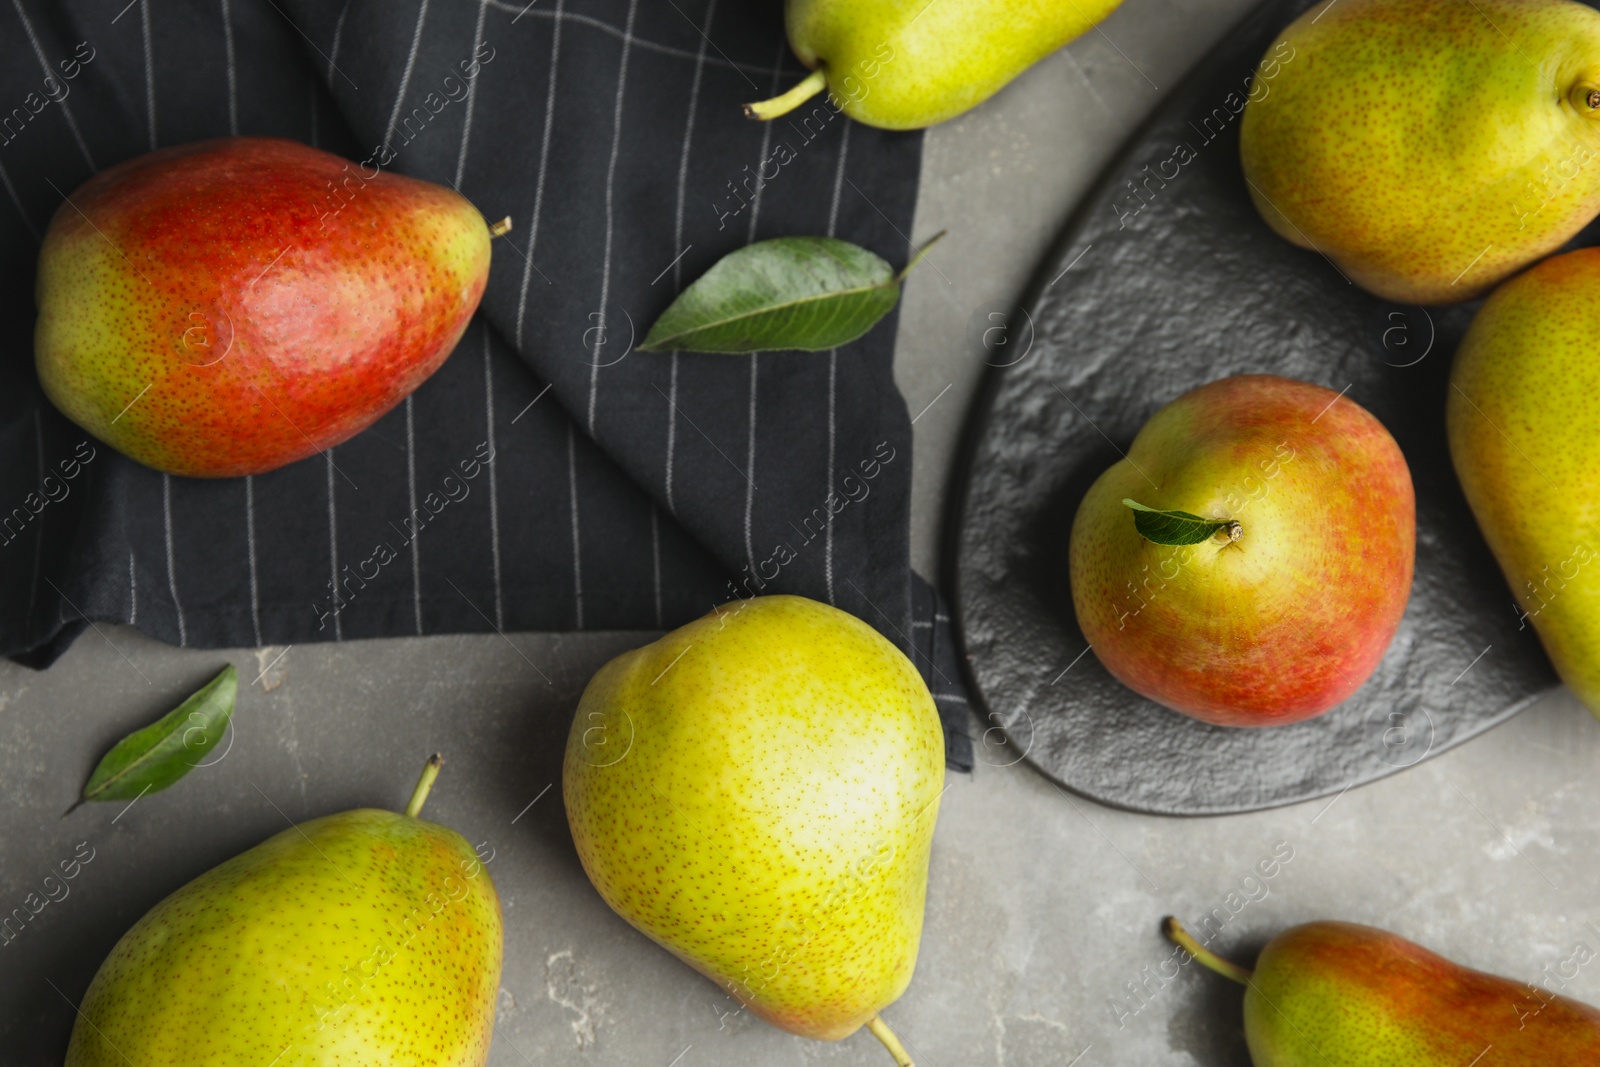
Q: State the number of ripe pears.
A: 8